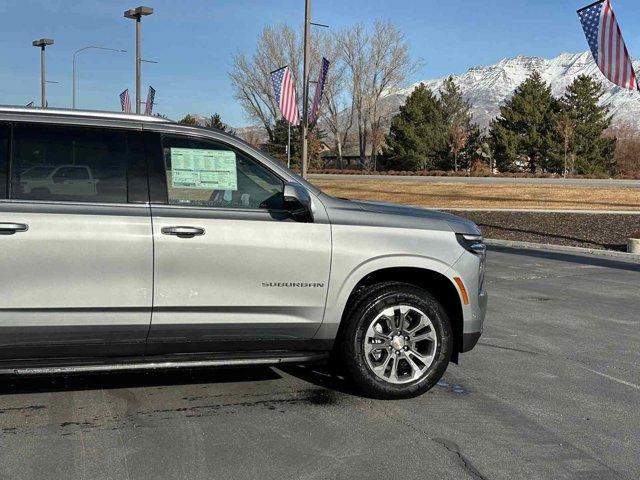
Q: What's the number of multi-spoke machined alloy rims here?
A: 1